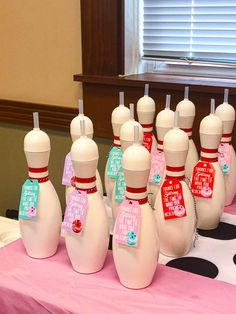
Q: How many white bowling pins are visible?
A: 12